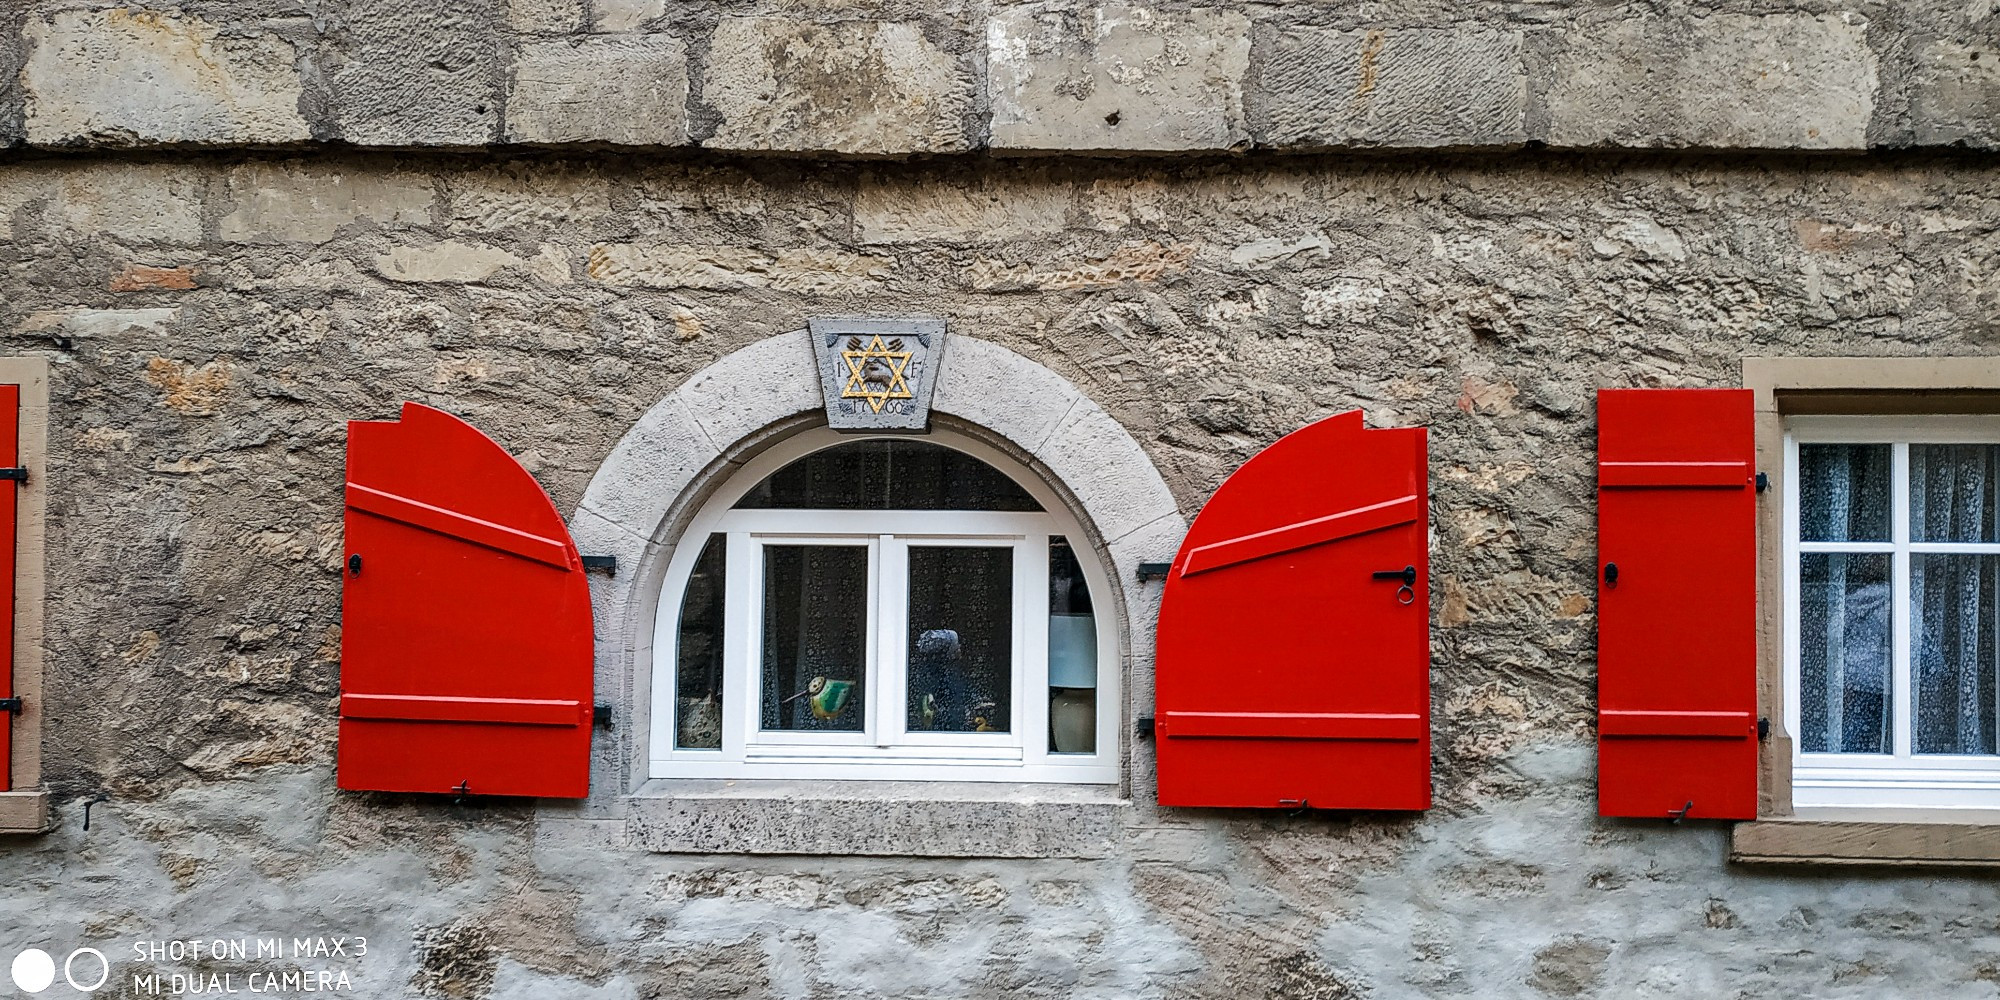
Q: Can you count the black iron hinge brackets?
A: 8